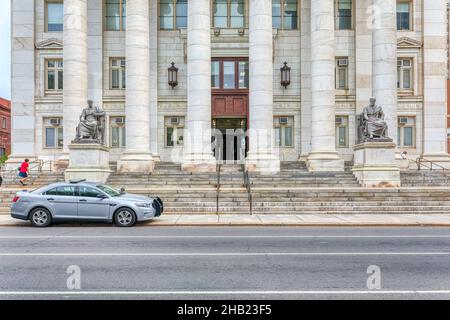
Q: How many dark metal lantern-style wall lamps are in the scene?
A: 2